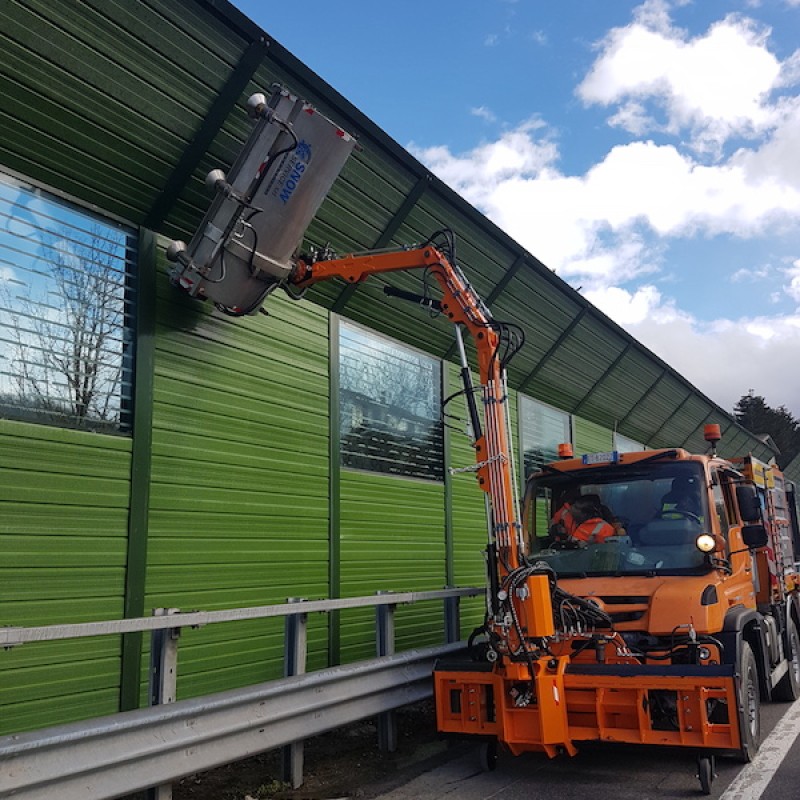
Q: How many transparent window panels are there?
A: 4